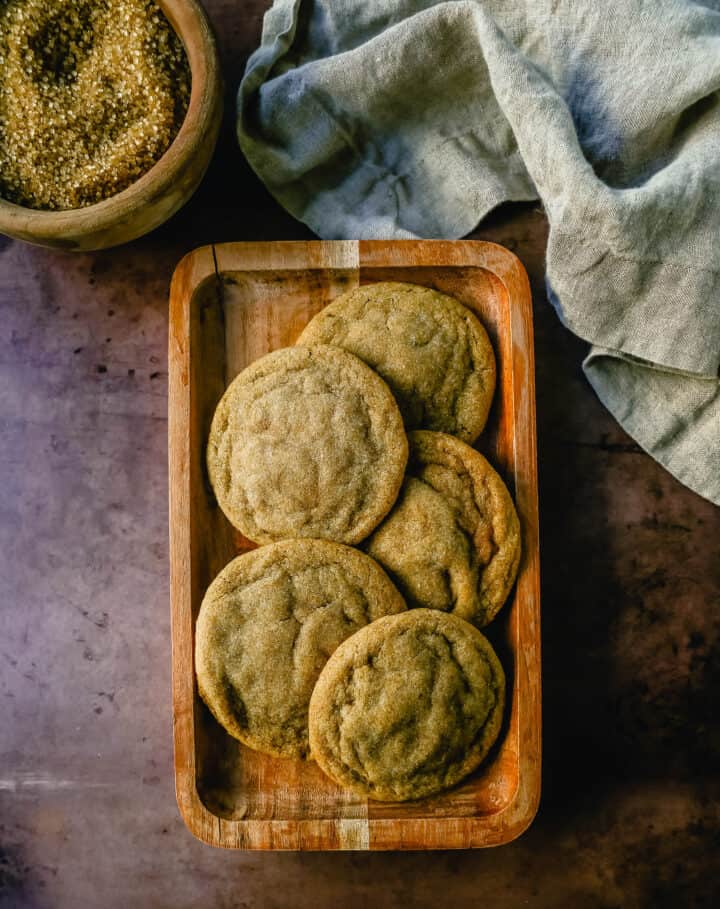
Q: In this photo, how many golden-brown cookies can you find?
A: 5